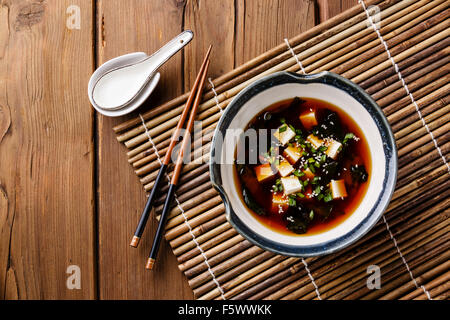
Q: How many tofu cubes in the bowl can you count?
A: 11